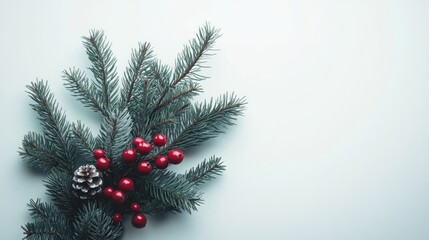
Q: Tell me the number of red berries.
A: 15